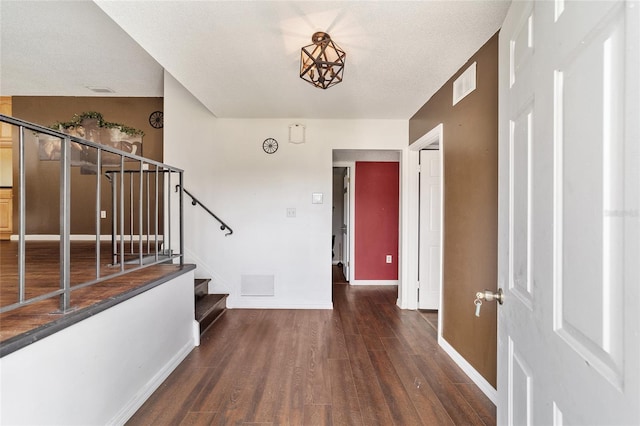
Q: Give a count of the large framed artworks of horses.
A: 1